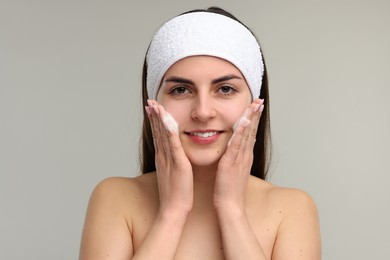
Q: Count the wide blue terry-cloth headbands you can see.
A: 0